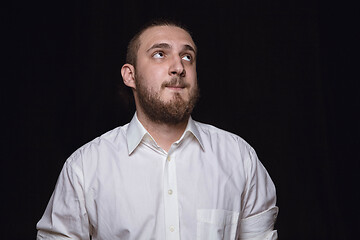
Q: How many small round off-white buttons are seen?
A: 3